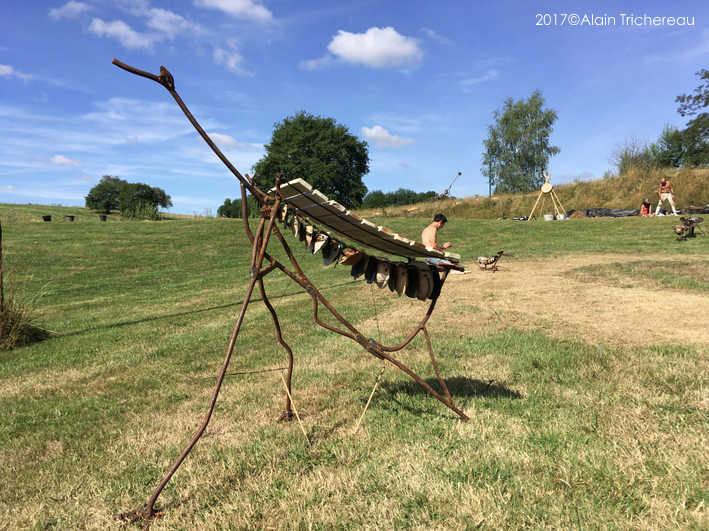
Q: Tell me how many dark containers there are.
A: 3